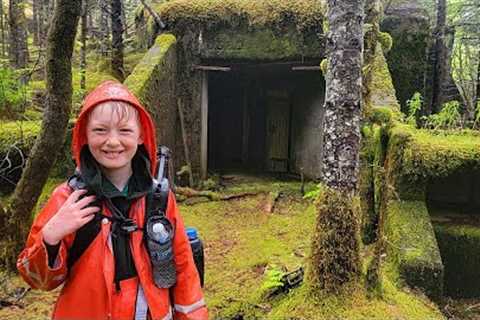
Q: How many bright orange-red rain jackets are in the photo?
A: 1